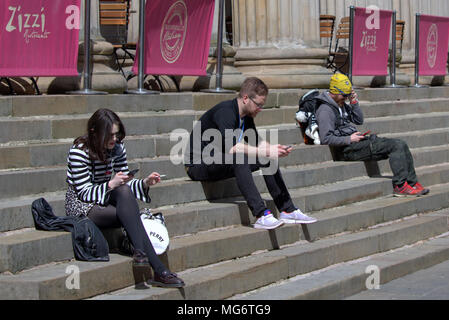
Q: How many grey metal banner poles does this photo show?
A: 6